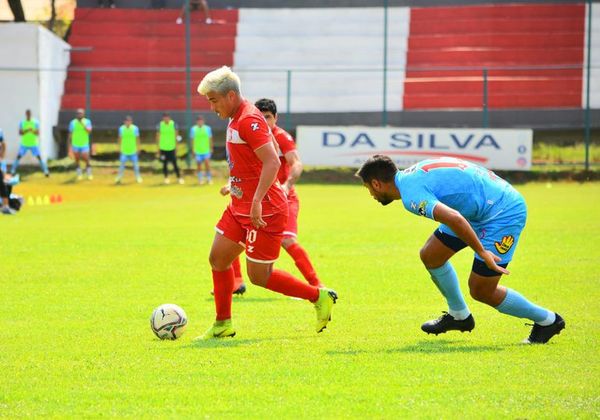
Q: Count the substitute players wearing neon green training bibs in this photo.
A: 5